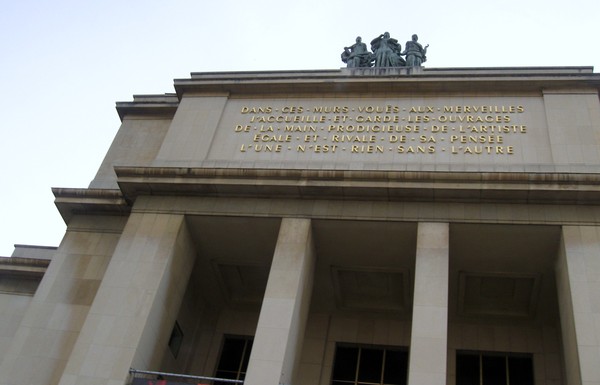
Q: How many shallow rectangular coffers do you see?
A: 3